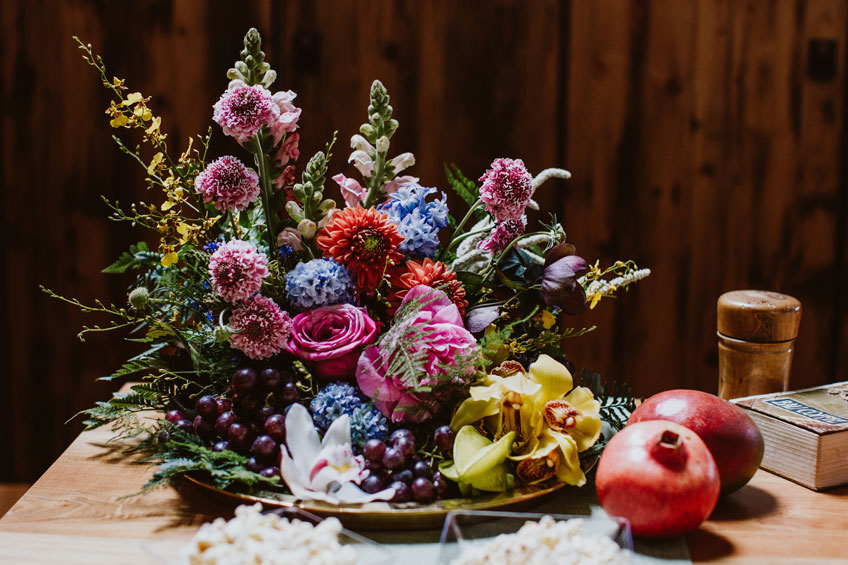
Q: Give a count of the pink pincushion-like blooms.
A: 6